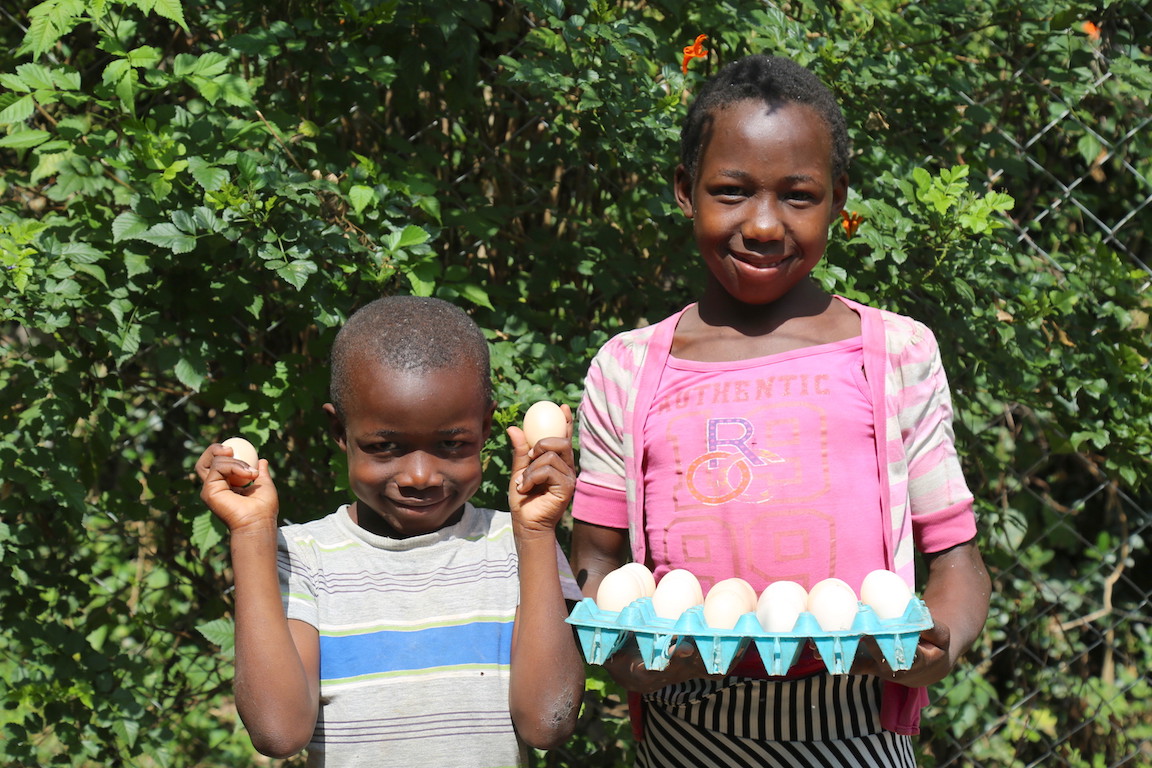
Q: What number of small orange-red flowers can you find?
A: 3